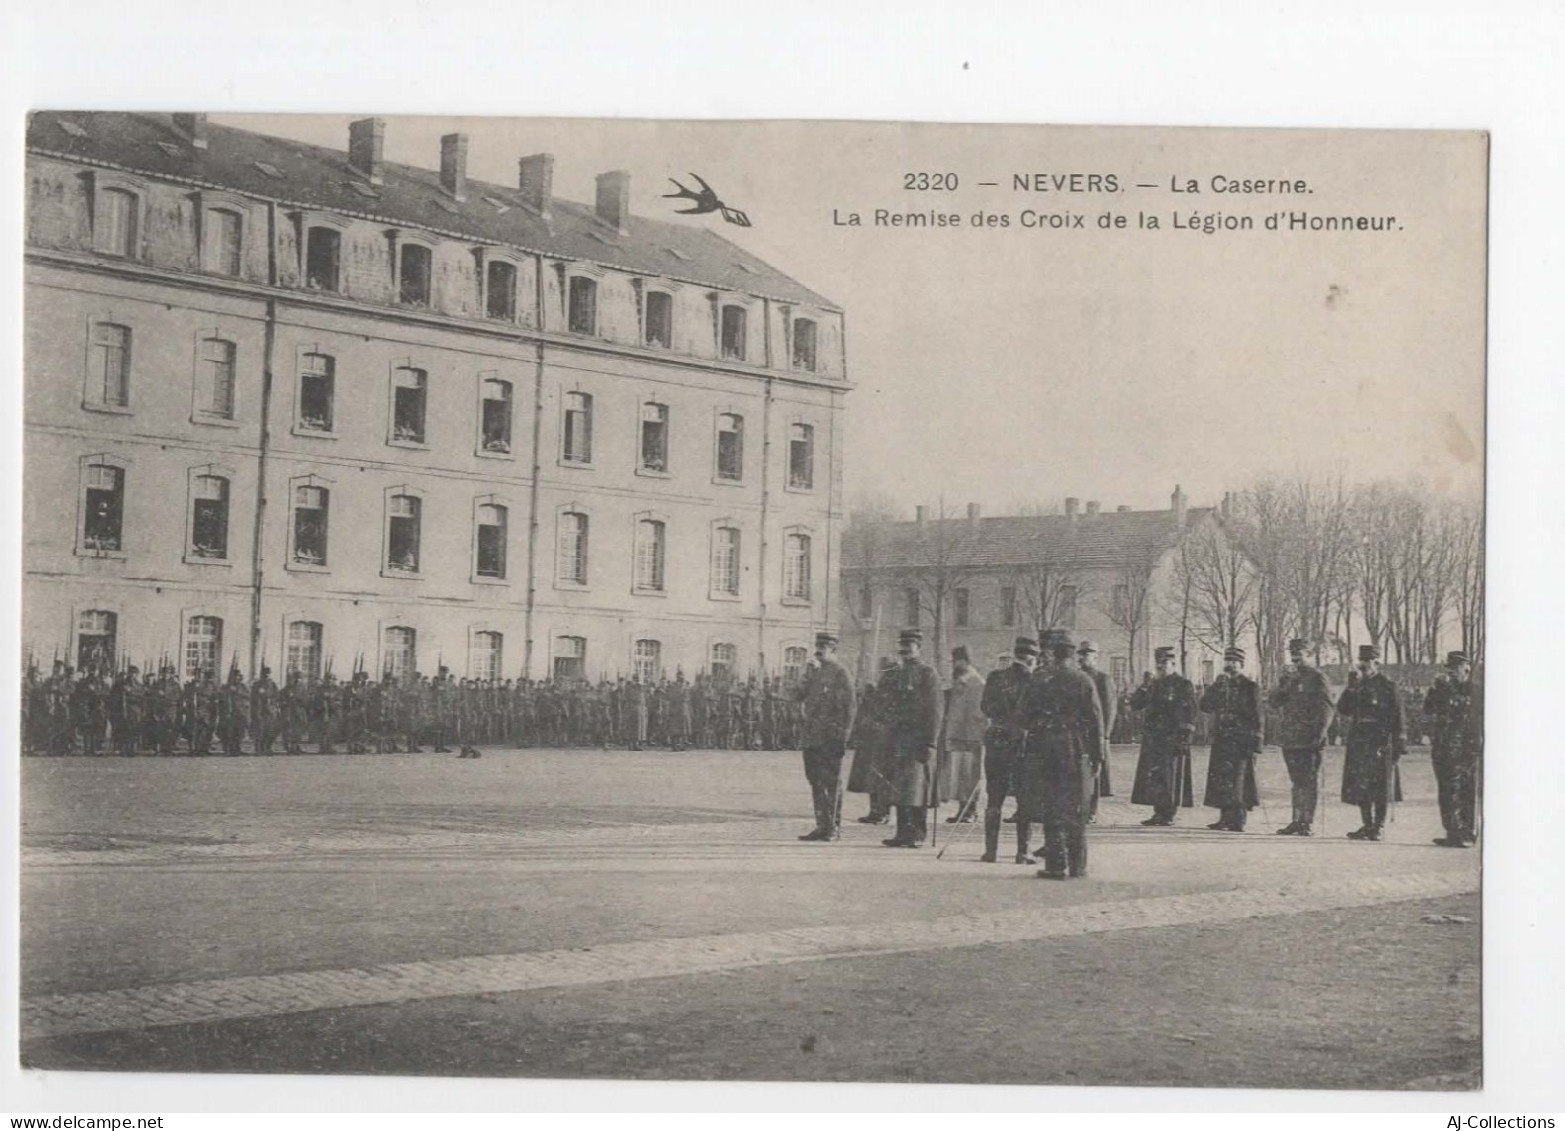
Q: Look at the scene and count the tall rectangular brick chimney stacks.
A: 5